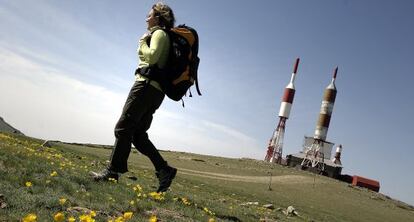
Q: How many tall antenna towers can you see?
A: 2